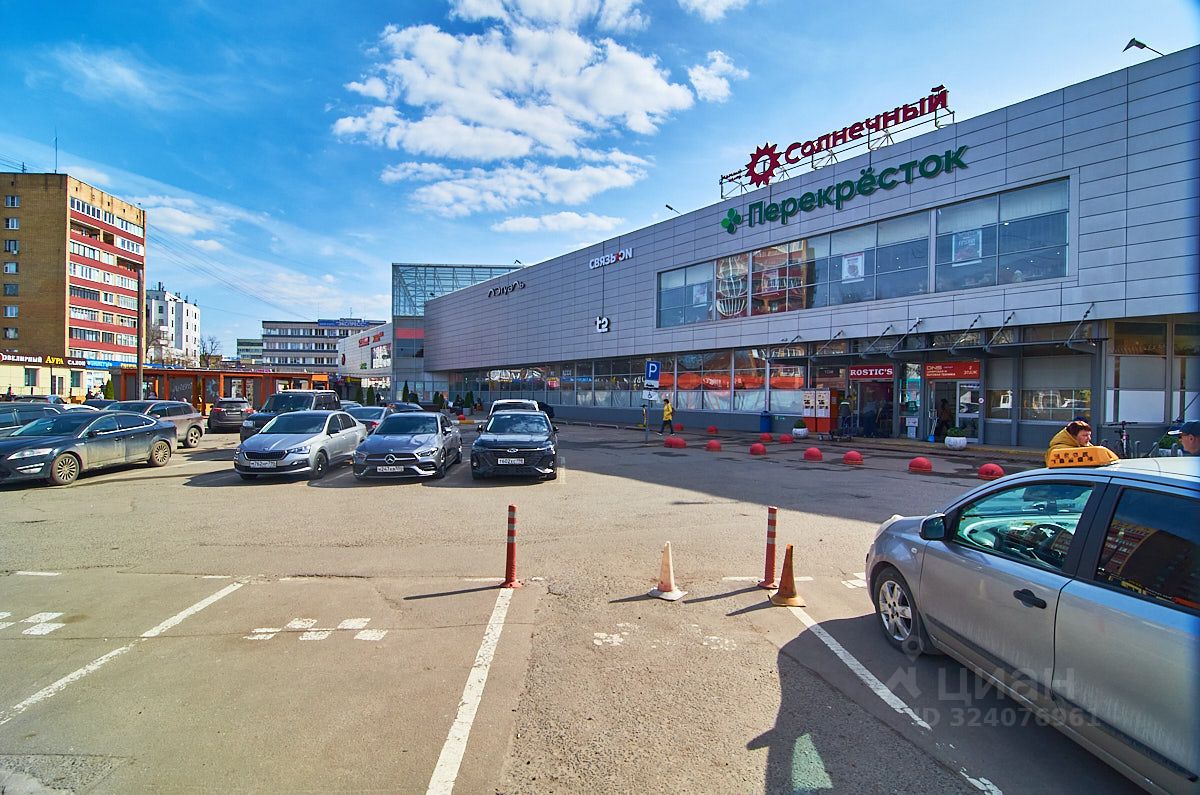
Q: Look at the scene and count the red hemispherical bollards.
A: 12